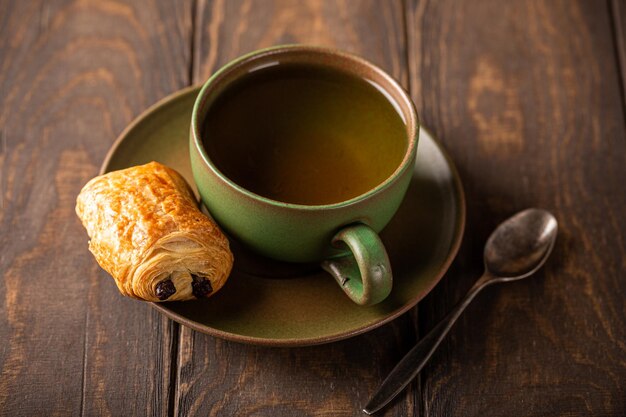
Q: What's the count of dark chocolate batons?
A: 2